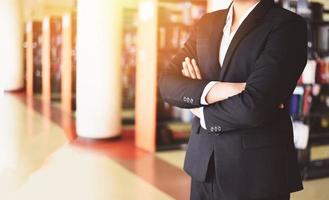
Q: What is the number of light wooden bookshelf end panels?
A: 4